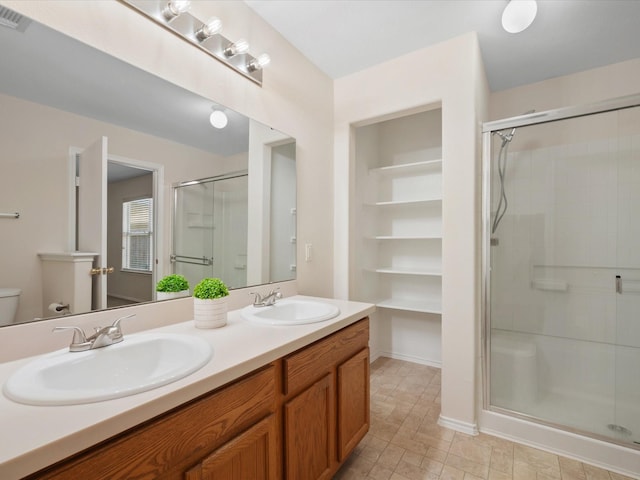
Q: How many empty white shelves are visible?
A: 5